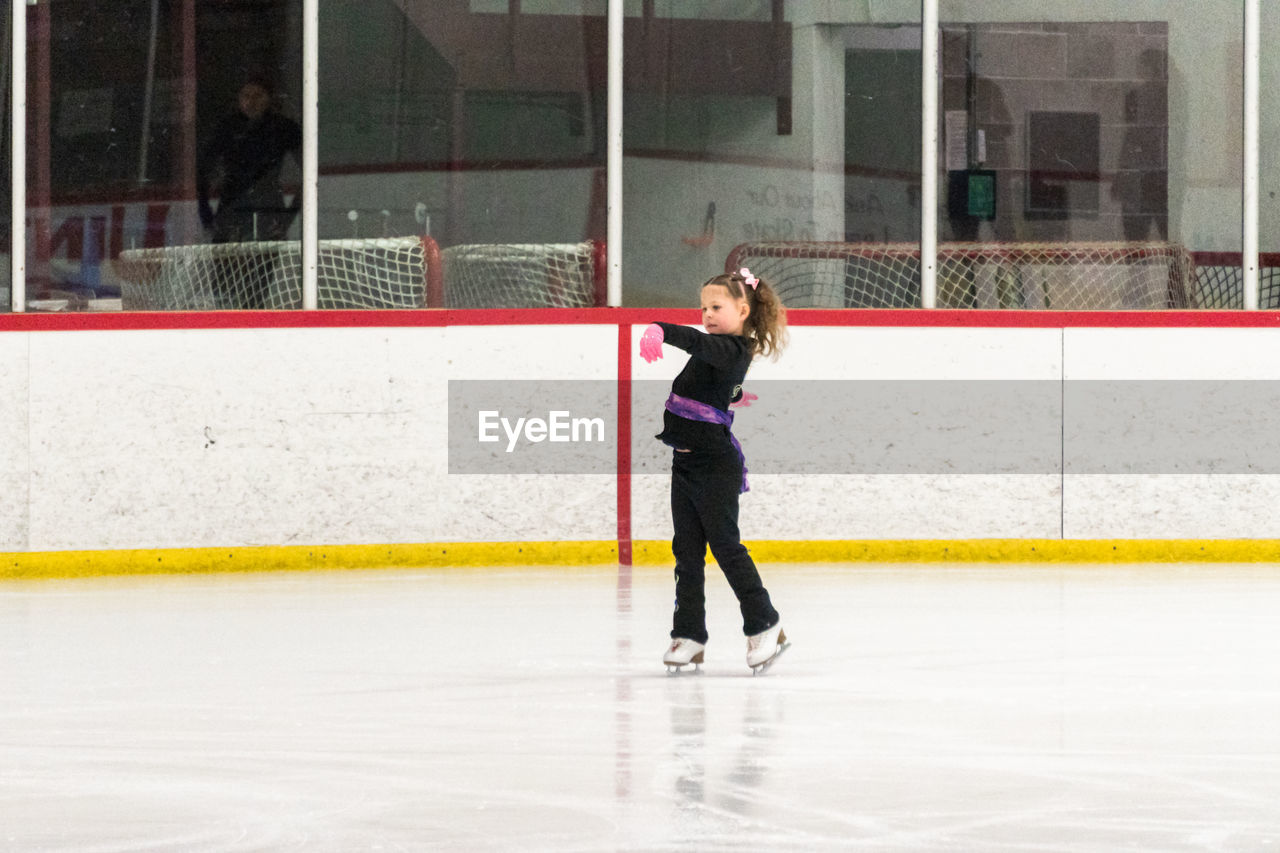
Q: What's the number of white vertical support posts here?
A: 5